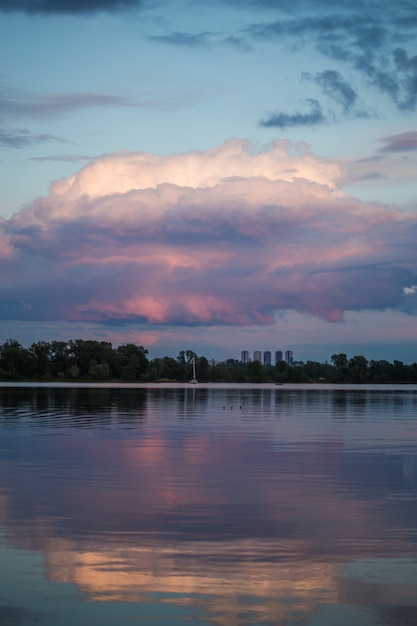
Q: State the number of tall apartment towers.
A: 5